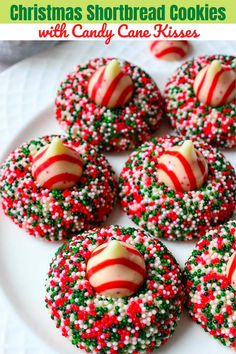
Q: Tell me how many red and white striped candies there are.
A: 7